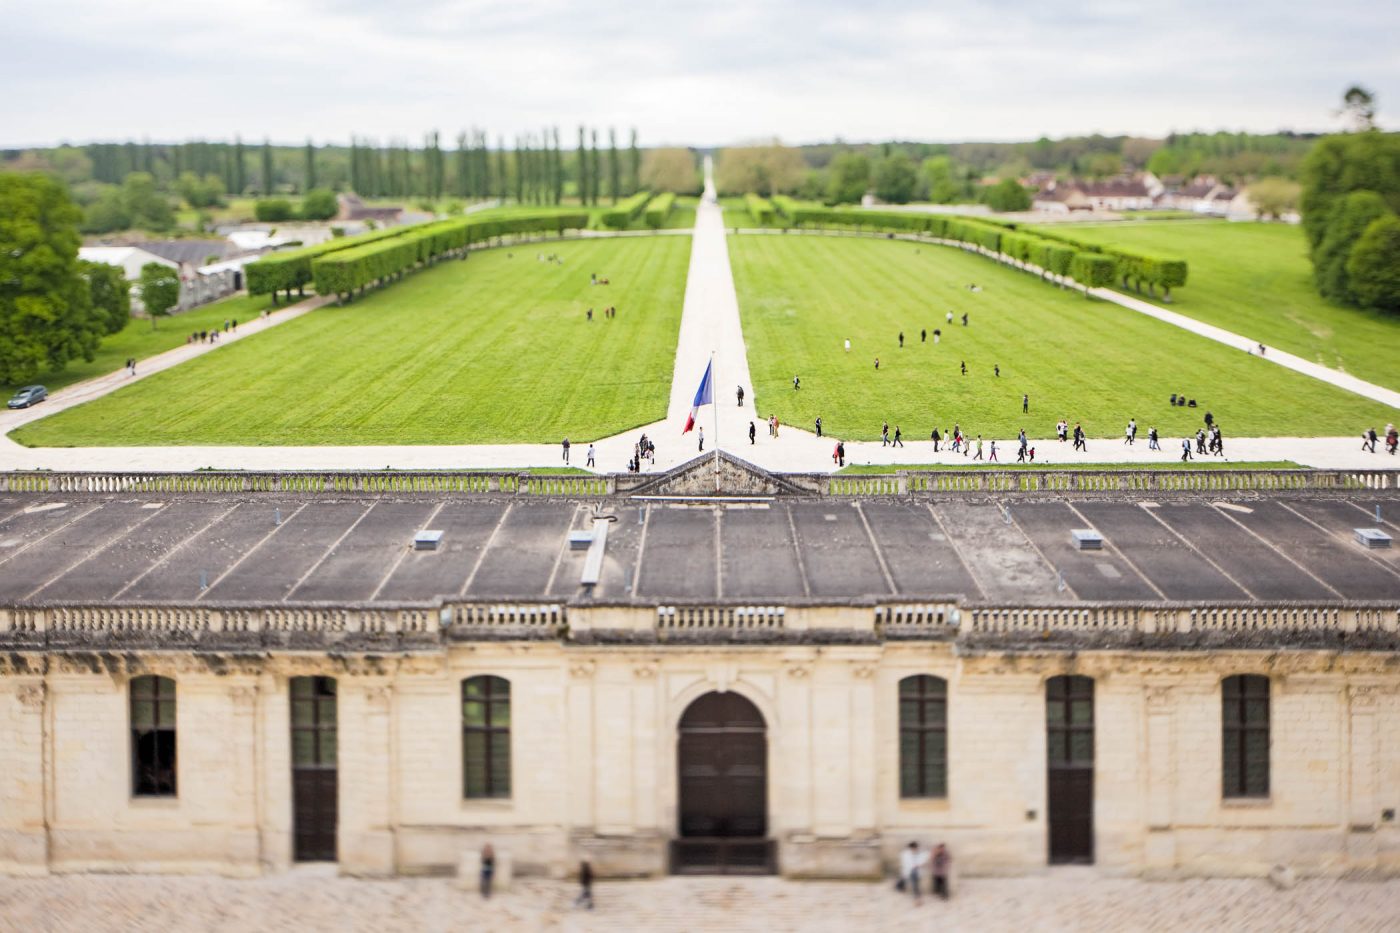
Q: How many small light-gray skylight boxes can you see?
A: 4